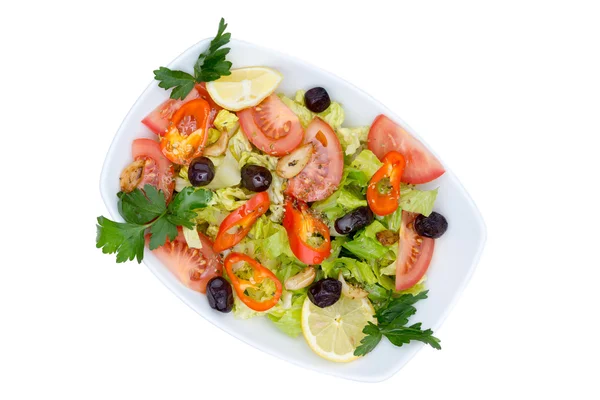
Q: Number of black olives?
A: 7